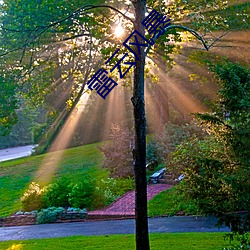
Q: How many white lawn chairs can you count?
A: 2